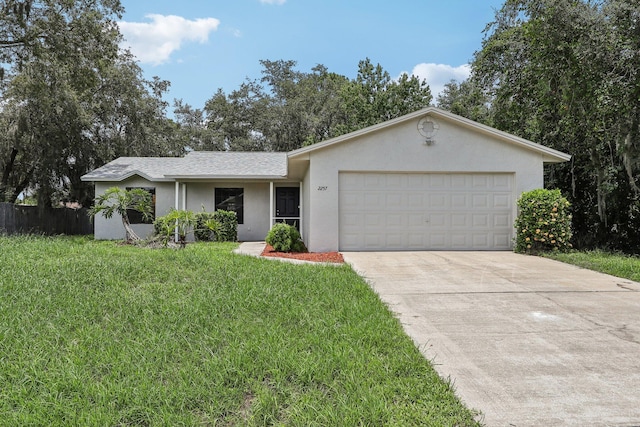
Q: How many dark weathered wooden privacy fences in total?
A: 1